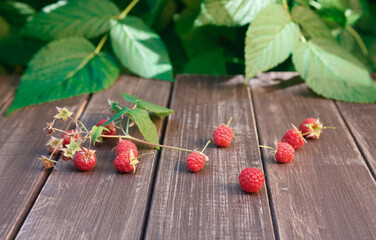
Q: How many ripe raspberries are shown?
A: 11